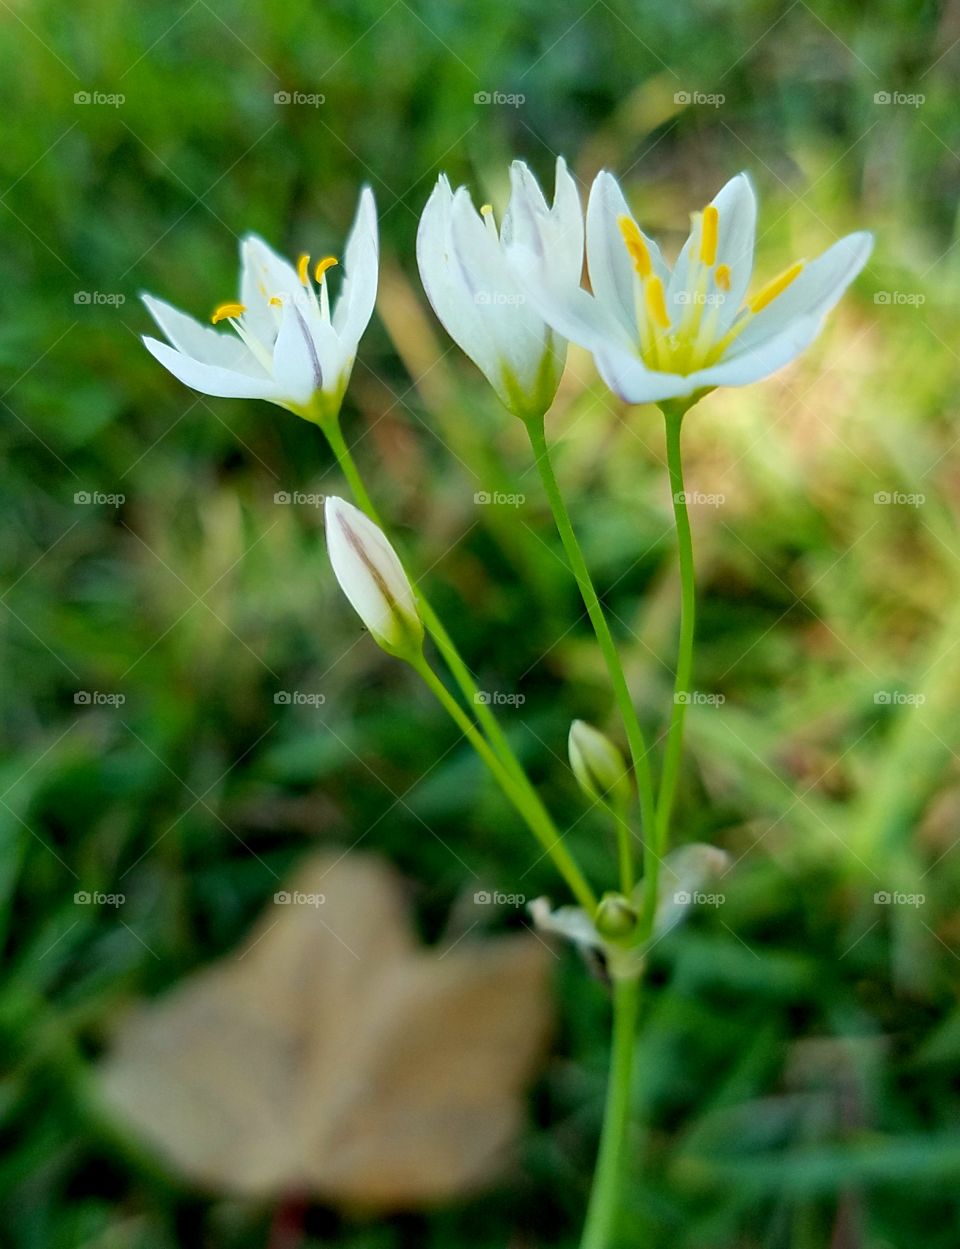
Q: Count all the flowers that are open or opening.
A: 3